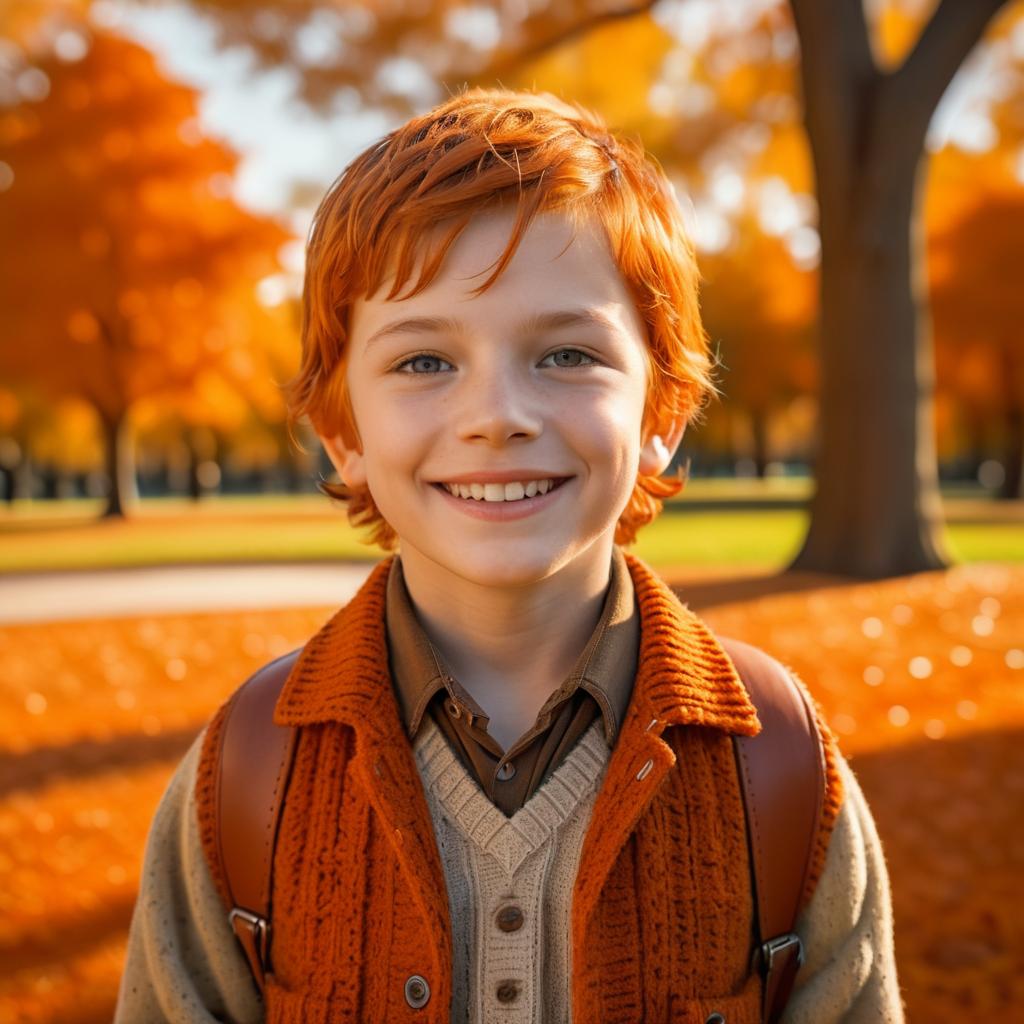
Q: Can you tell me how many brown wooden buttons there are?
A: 2